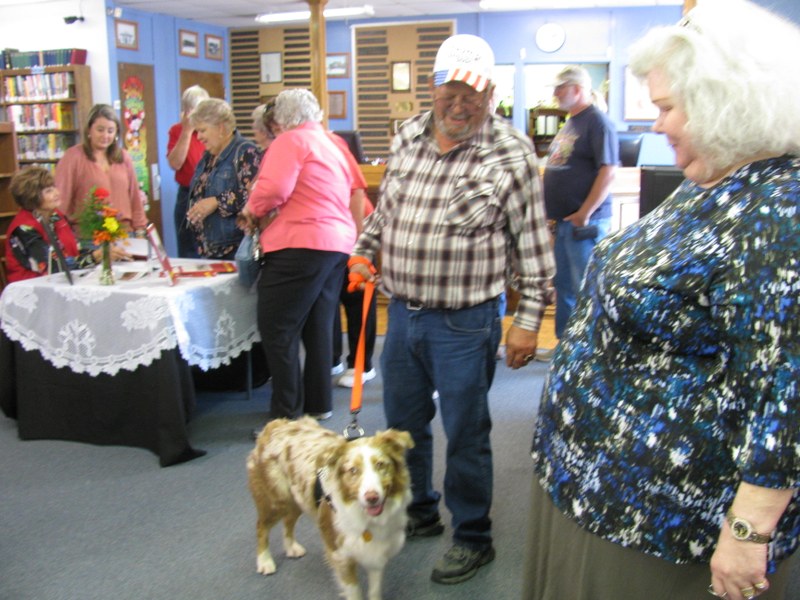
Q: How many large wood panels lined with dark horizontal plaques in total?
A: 2